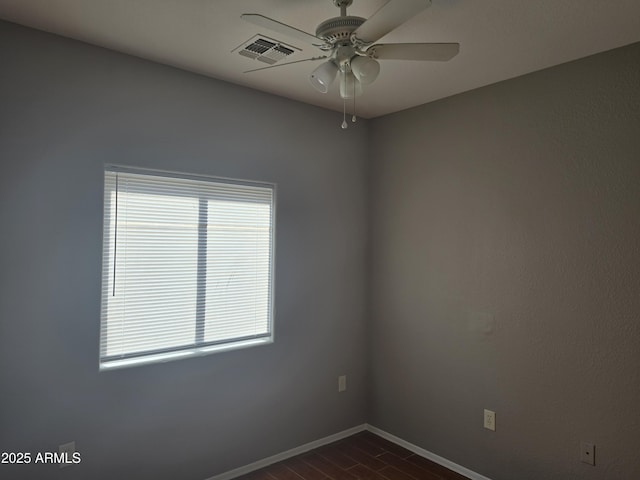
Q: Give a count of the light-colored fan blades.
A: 4